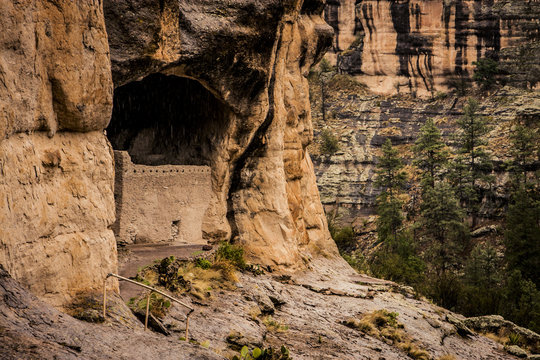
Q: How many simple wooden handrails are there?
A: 1